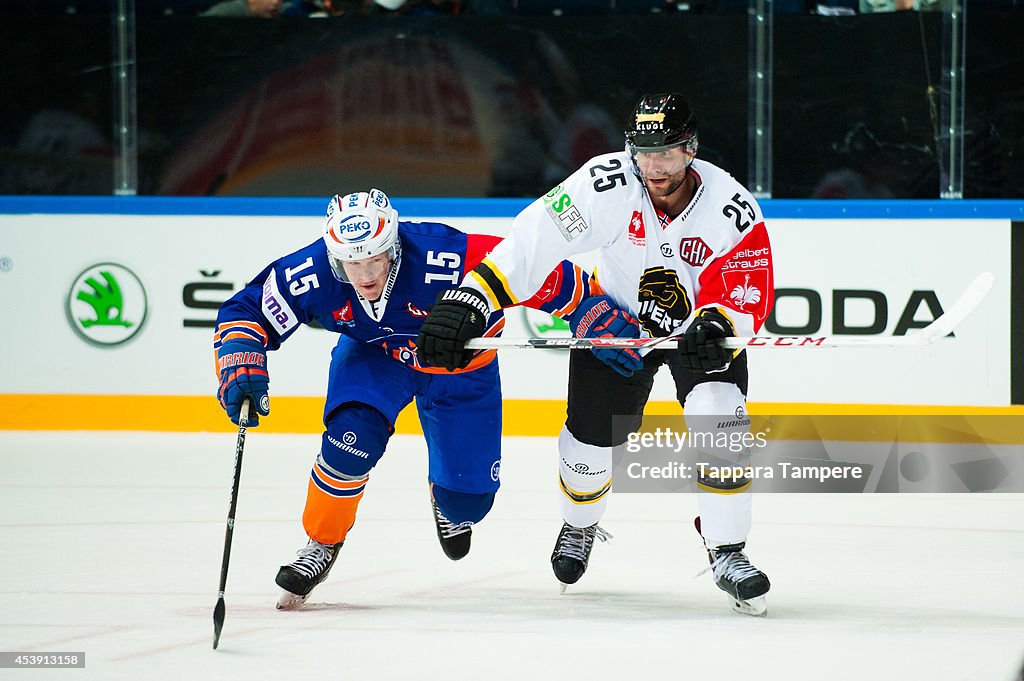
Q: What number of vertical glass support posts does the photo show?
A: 3